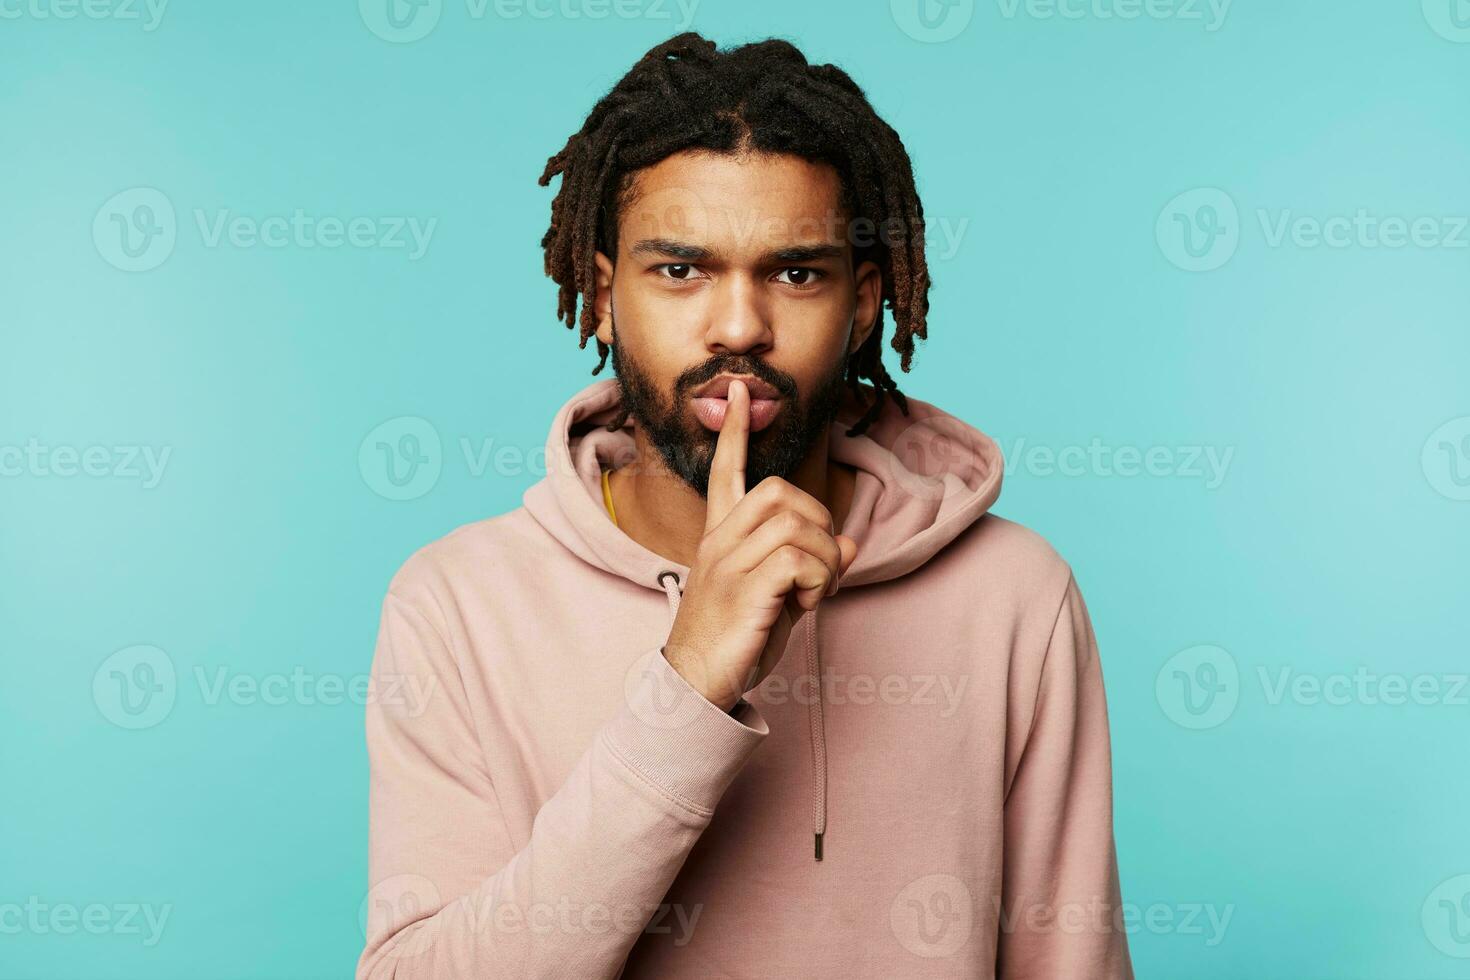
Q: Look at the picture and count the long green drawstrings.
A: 0